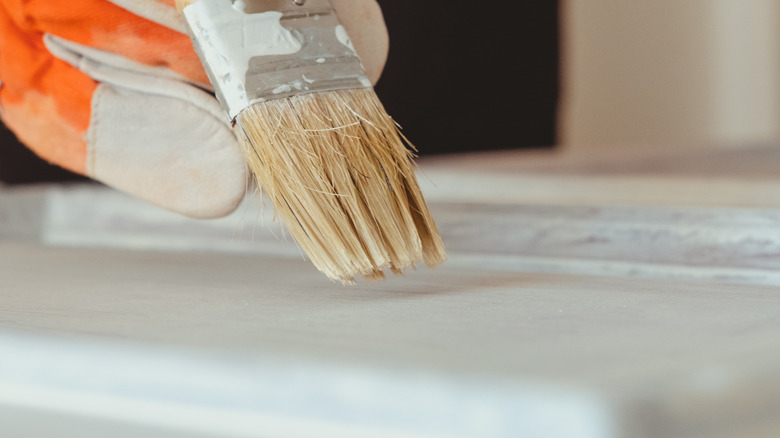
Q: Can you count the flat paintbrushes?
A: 1